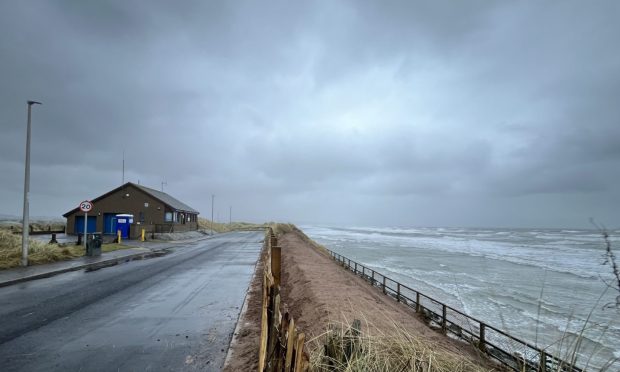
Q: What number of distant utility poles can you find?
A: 2